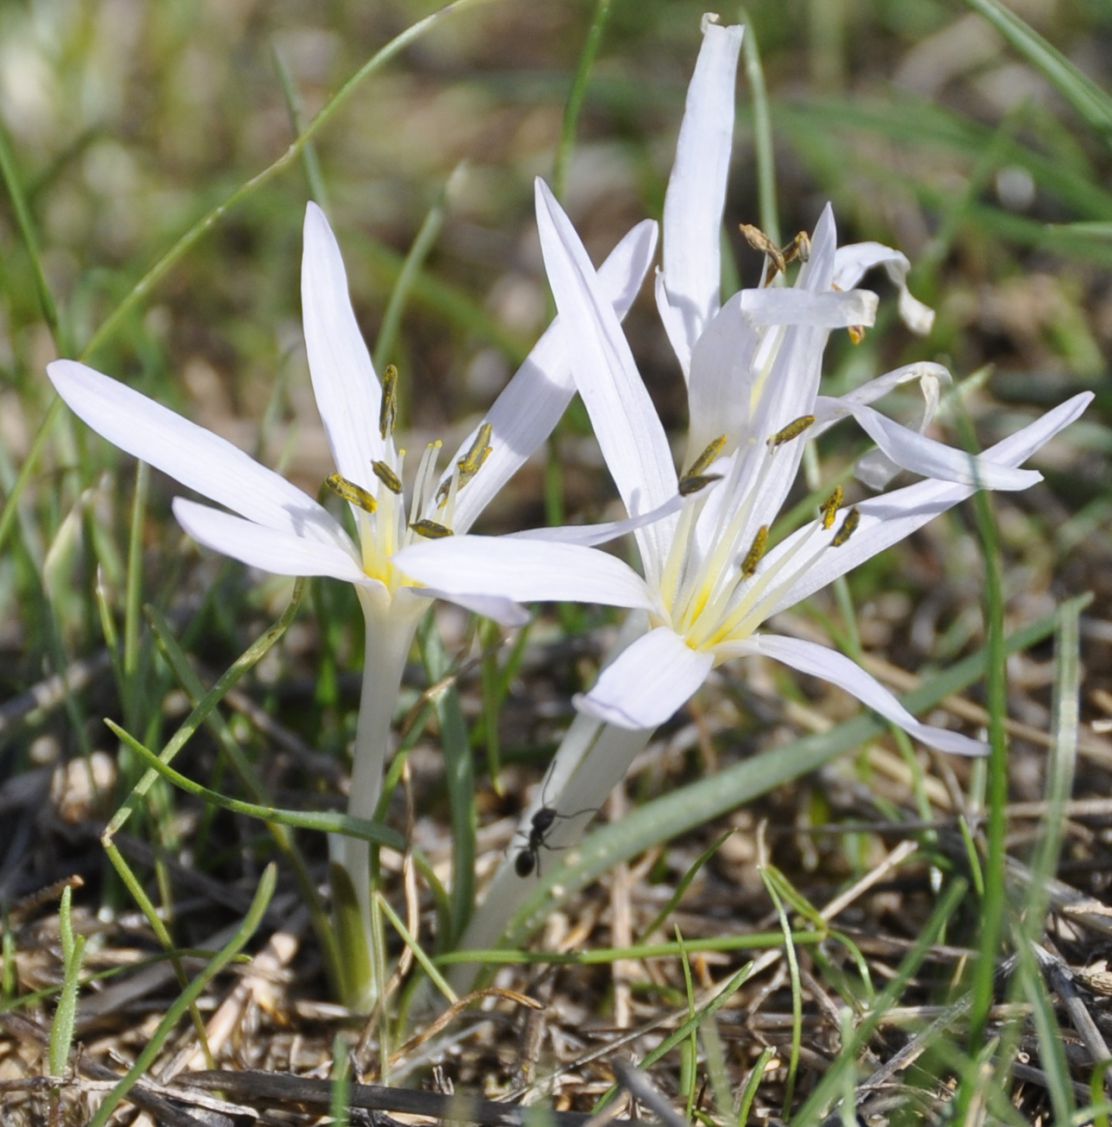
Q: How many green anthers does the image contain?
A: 12